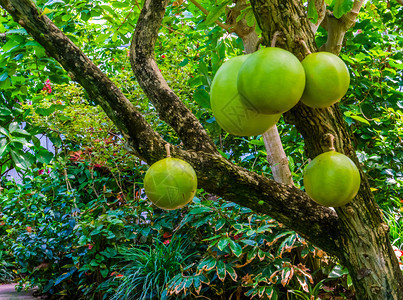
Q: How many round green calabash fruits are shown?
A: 5